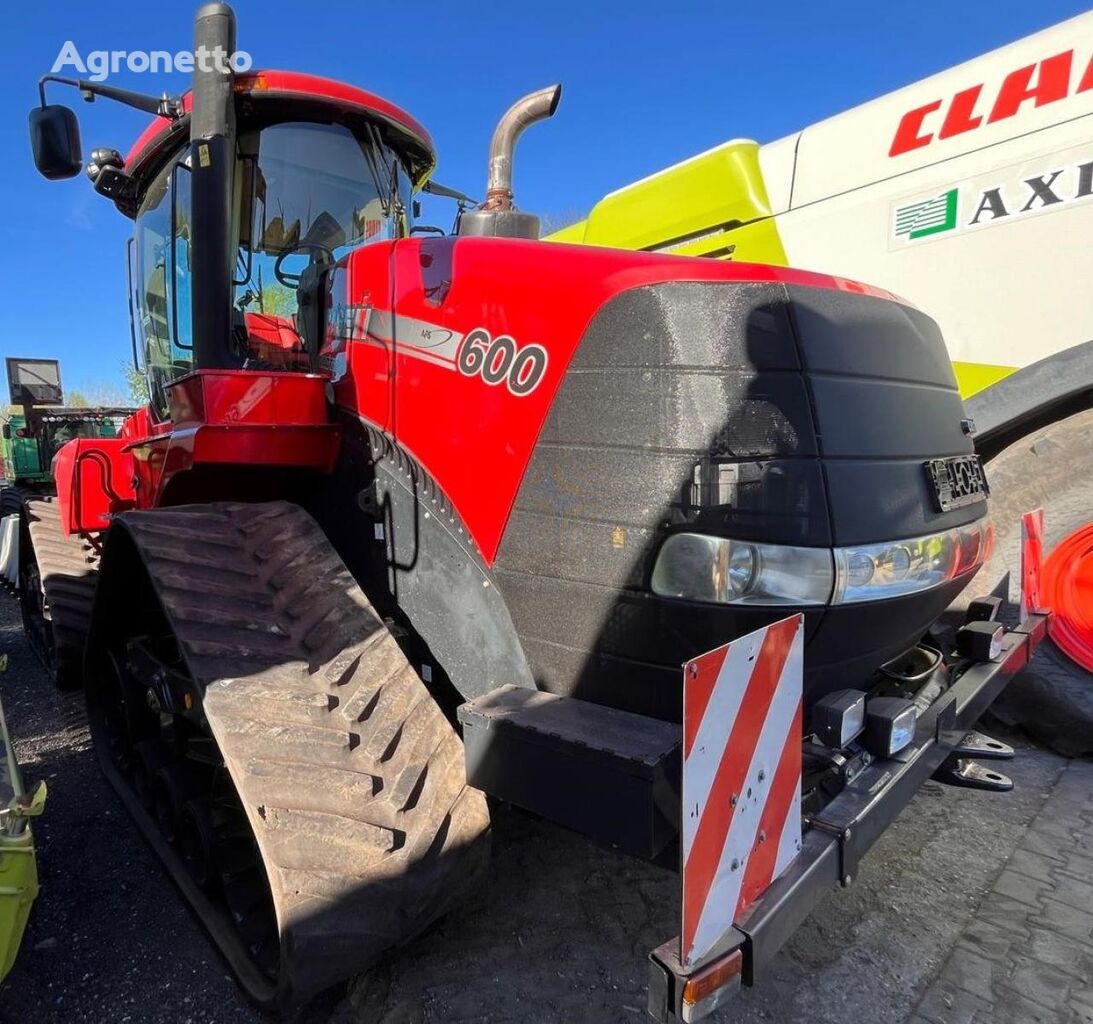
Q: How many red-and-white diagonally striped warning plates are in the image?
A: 2